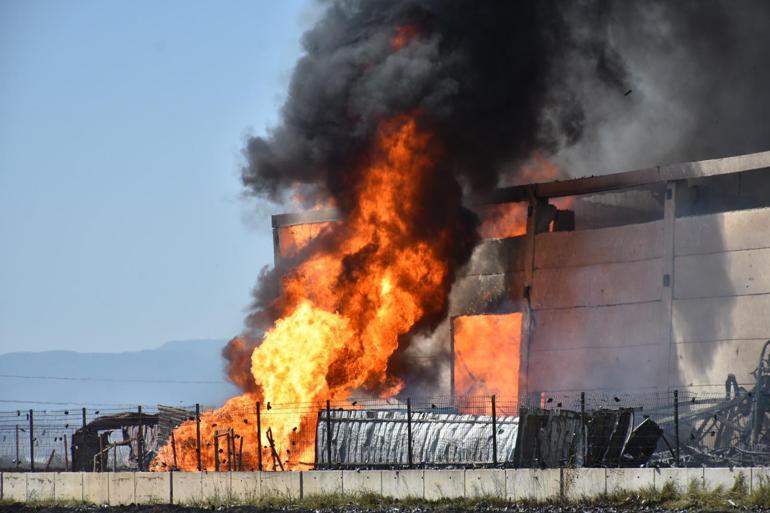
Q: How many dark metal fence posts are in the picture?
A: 10